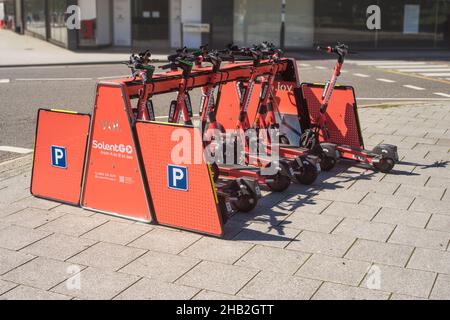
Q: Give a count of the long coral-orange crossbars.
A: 1